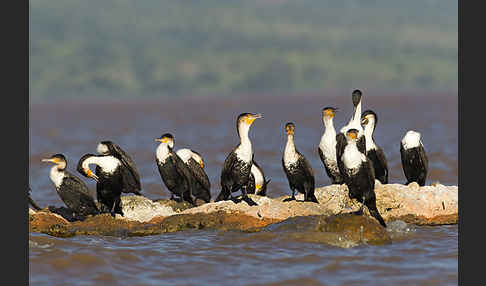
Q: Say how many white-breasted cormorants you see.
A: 13